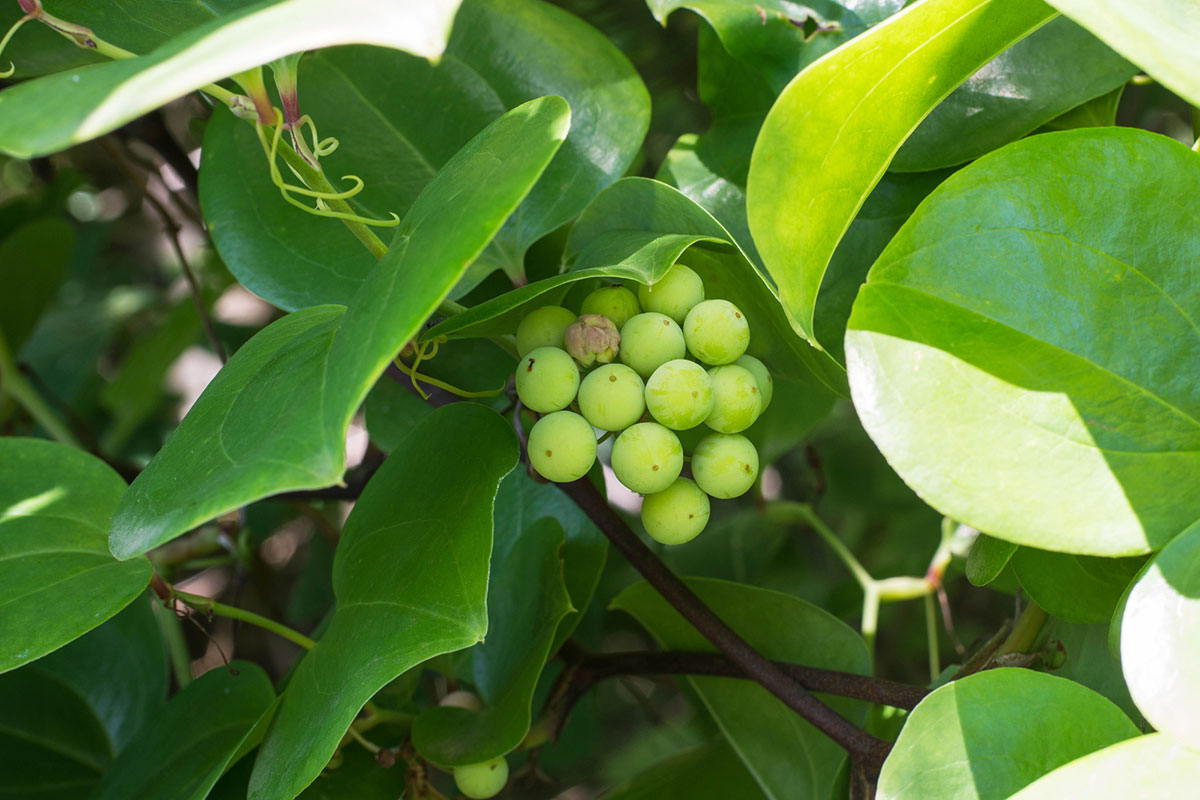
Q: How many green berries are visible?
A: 15